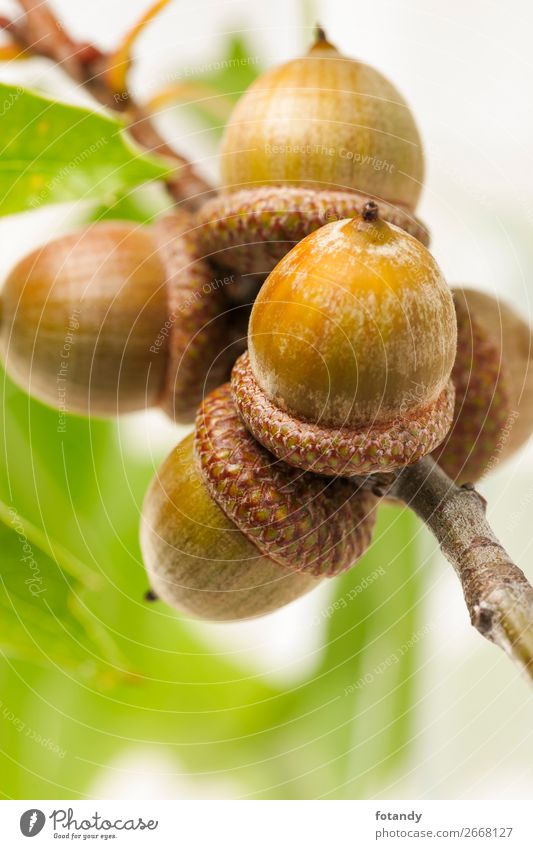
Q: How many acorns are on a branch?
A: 5